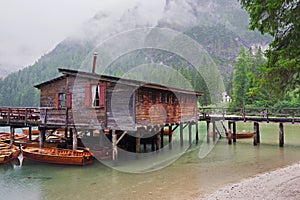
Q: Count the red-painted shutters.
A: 4